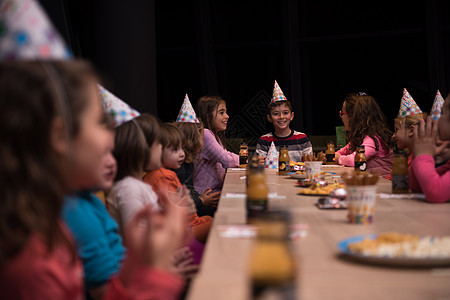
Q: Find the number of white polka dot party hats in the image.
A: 7